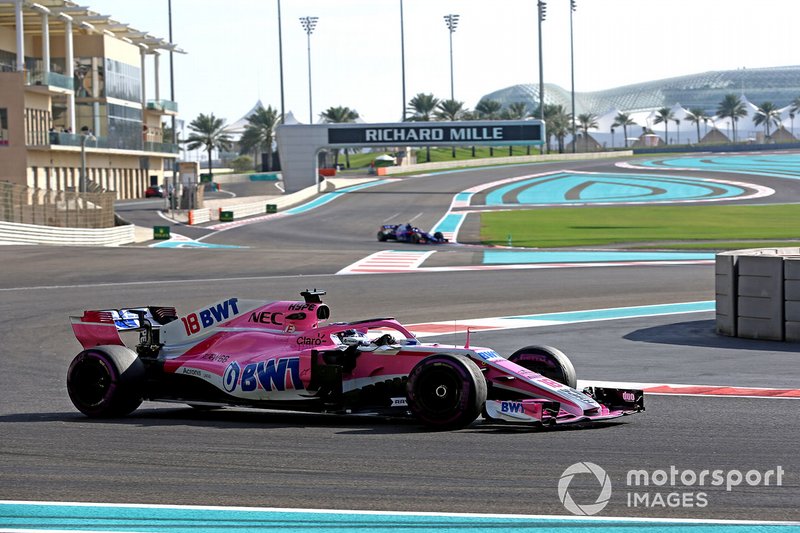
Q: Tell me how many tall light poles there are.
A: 7